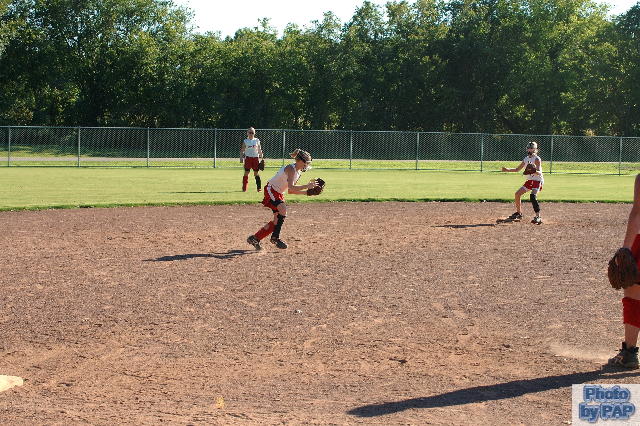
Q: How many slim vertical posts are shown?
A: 10